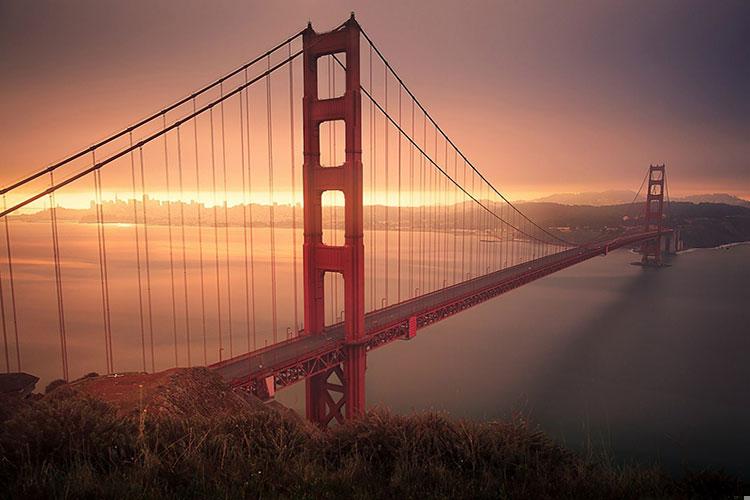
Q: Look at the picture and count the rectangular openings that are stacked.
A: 4